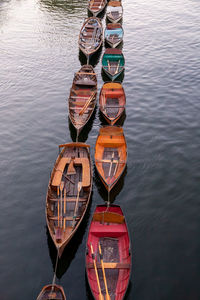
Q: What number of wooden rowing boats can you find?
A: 11